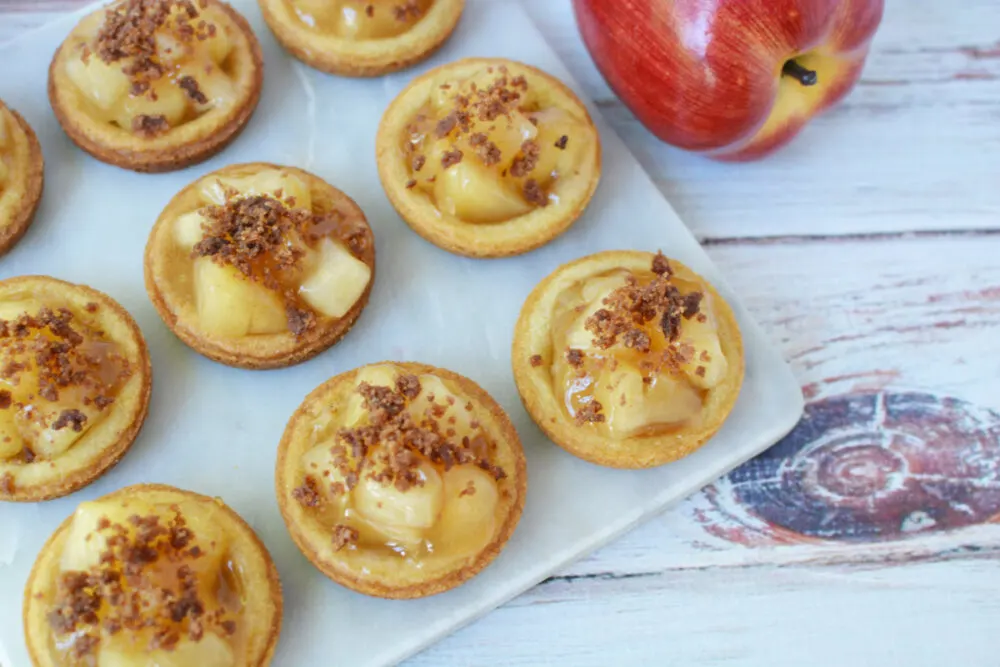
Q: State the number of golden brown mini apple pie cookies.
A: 9